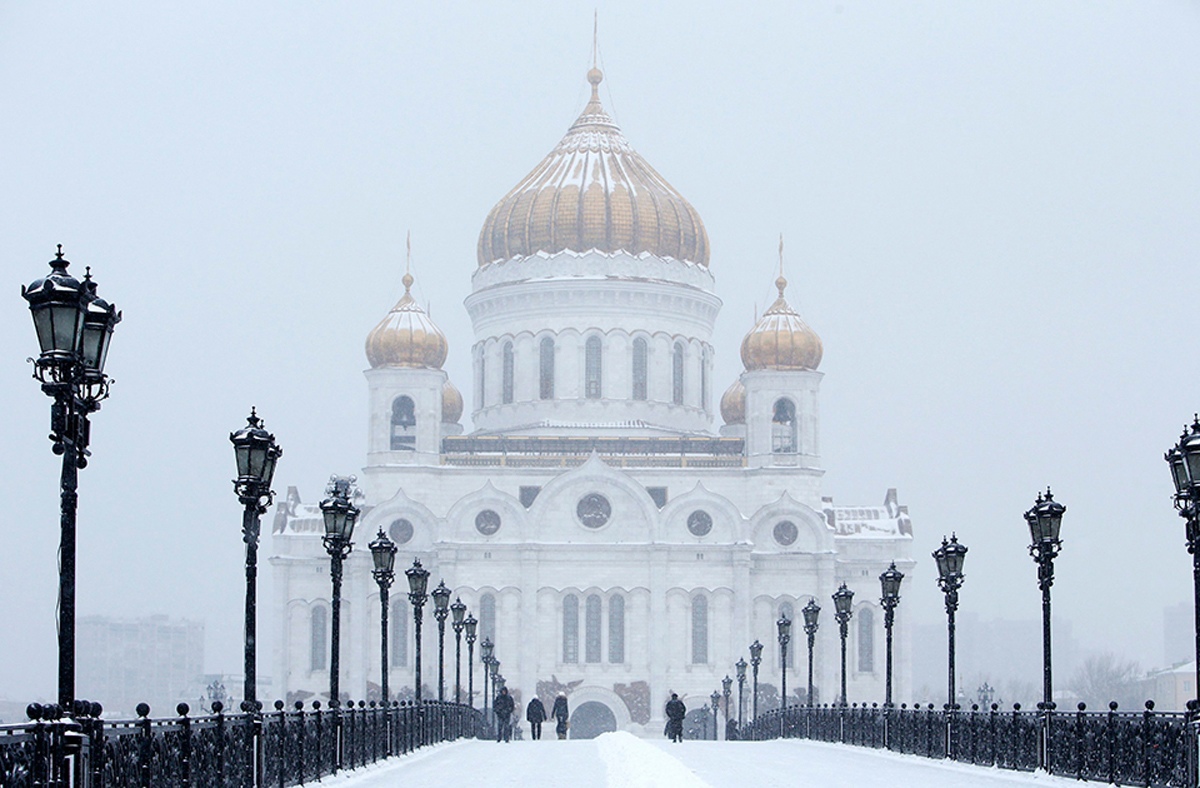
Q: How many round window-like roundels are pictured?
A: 5